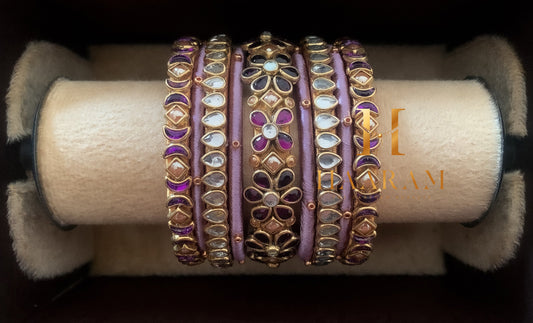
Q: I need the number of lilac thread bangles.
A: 4